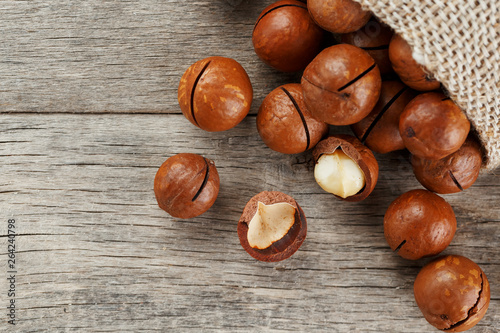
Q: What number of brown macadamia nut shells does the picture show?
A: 15